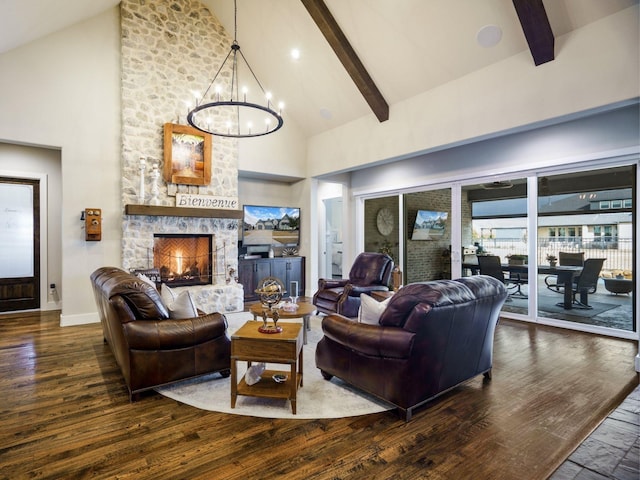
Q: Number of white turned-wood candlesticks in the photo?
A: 2